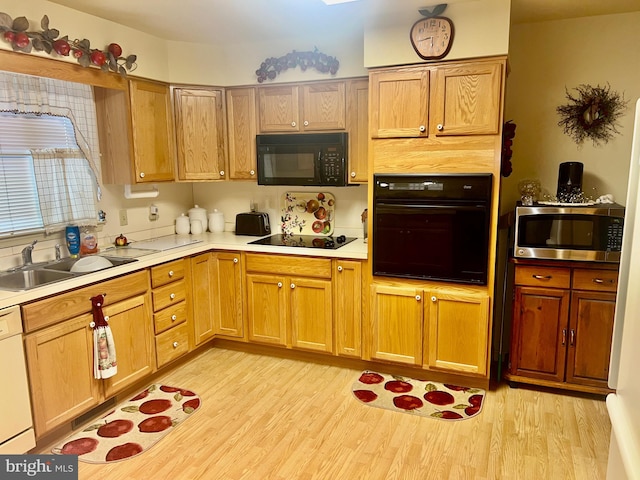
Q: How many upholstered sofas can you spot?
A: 0